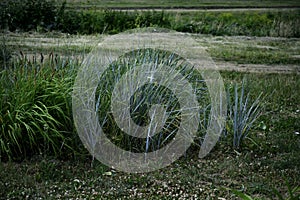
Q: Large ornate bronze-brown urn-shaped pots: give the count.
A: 0